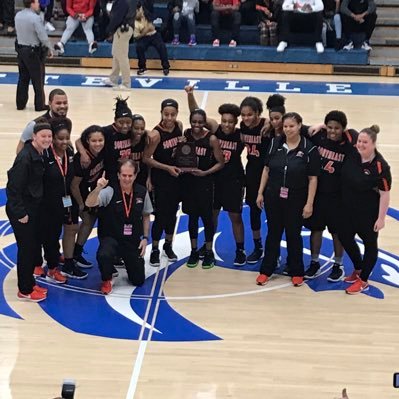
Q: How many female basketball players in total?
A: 9